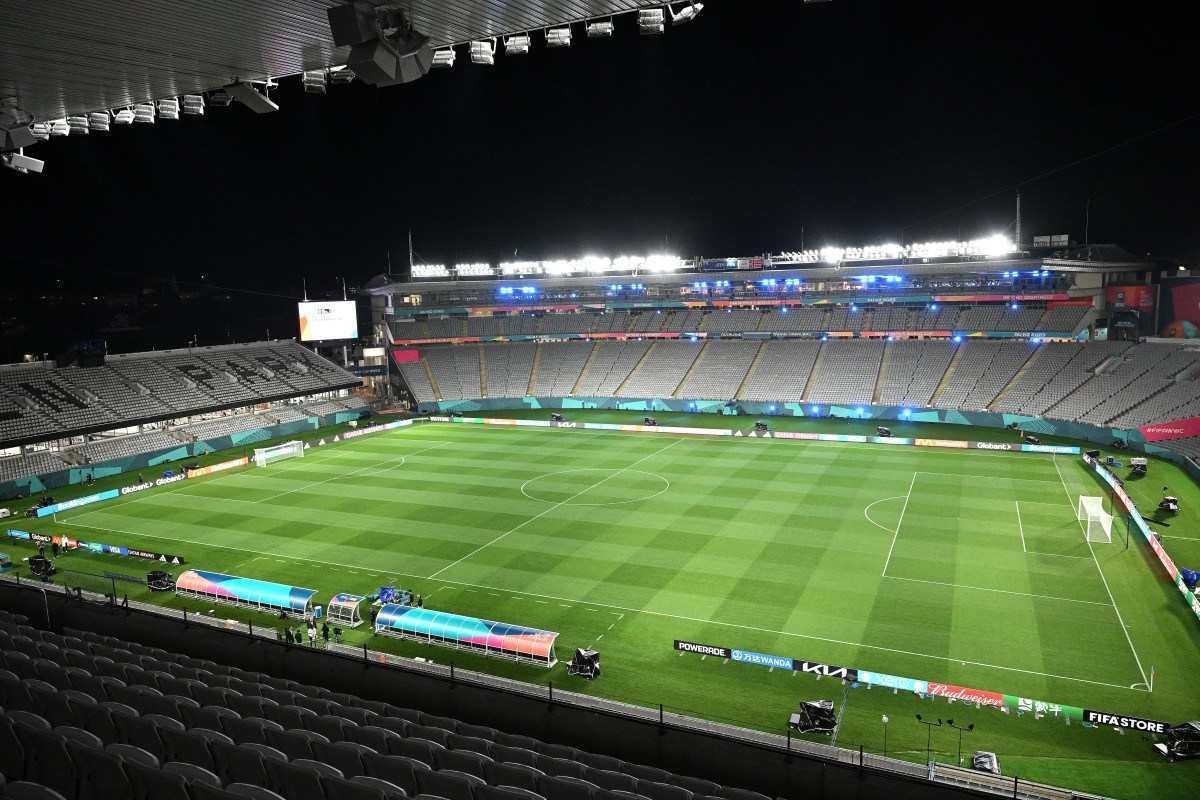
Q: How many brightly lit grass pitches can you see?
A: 1